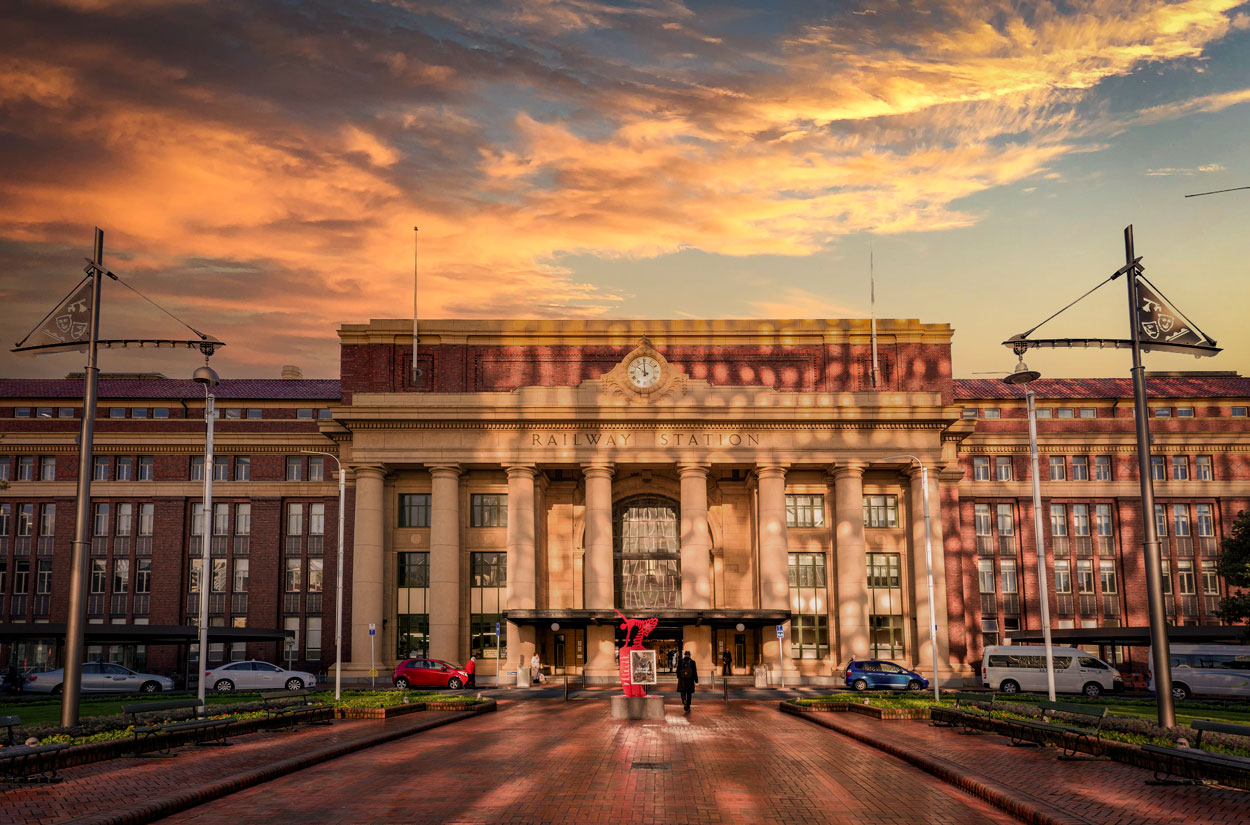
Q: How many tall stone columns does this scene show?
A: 8